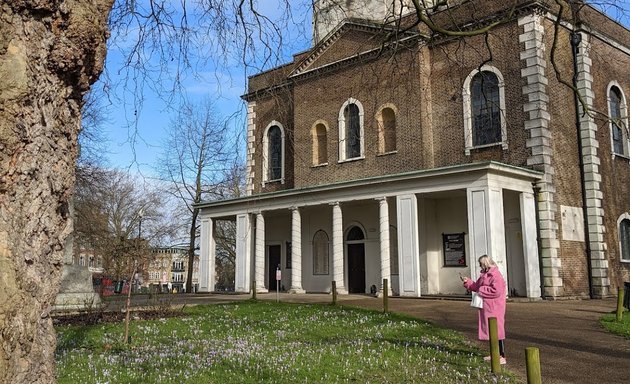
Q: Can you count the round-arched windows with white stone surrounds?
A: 5